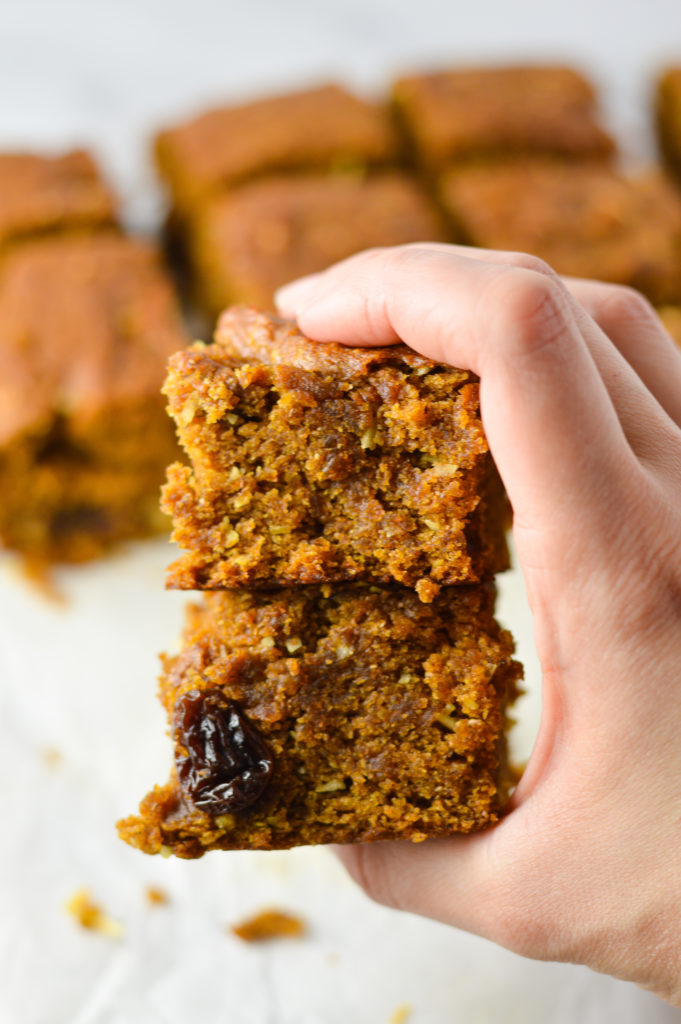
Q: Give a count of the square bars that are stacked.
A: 2